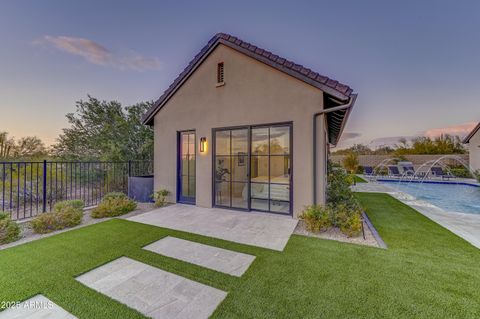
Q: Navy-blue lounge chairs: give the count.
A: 4